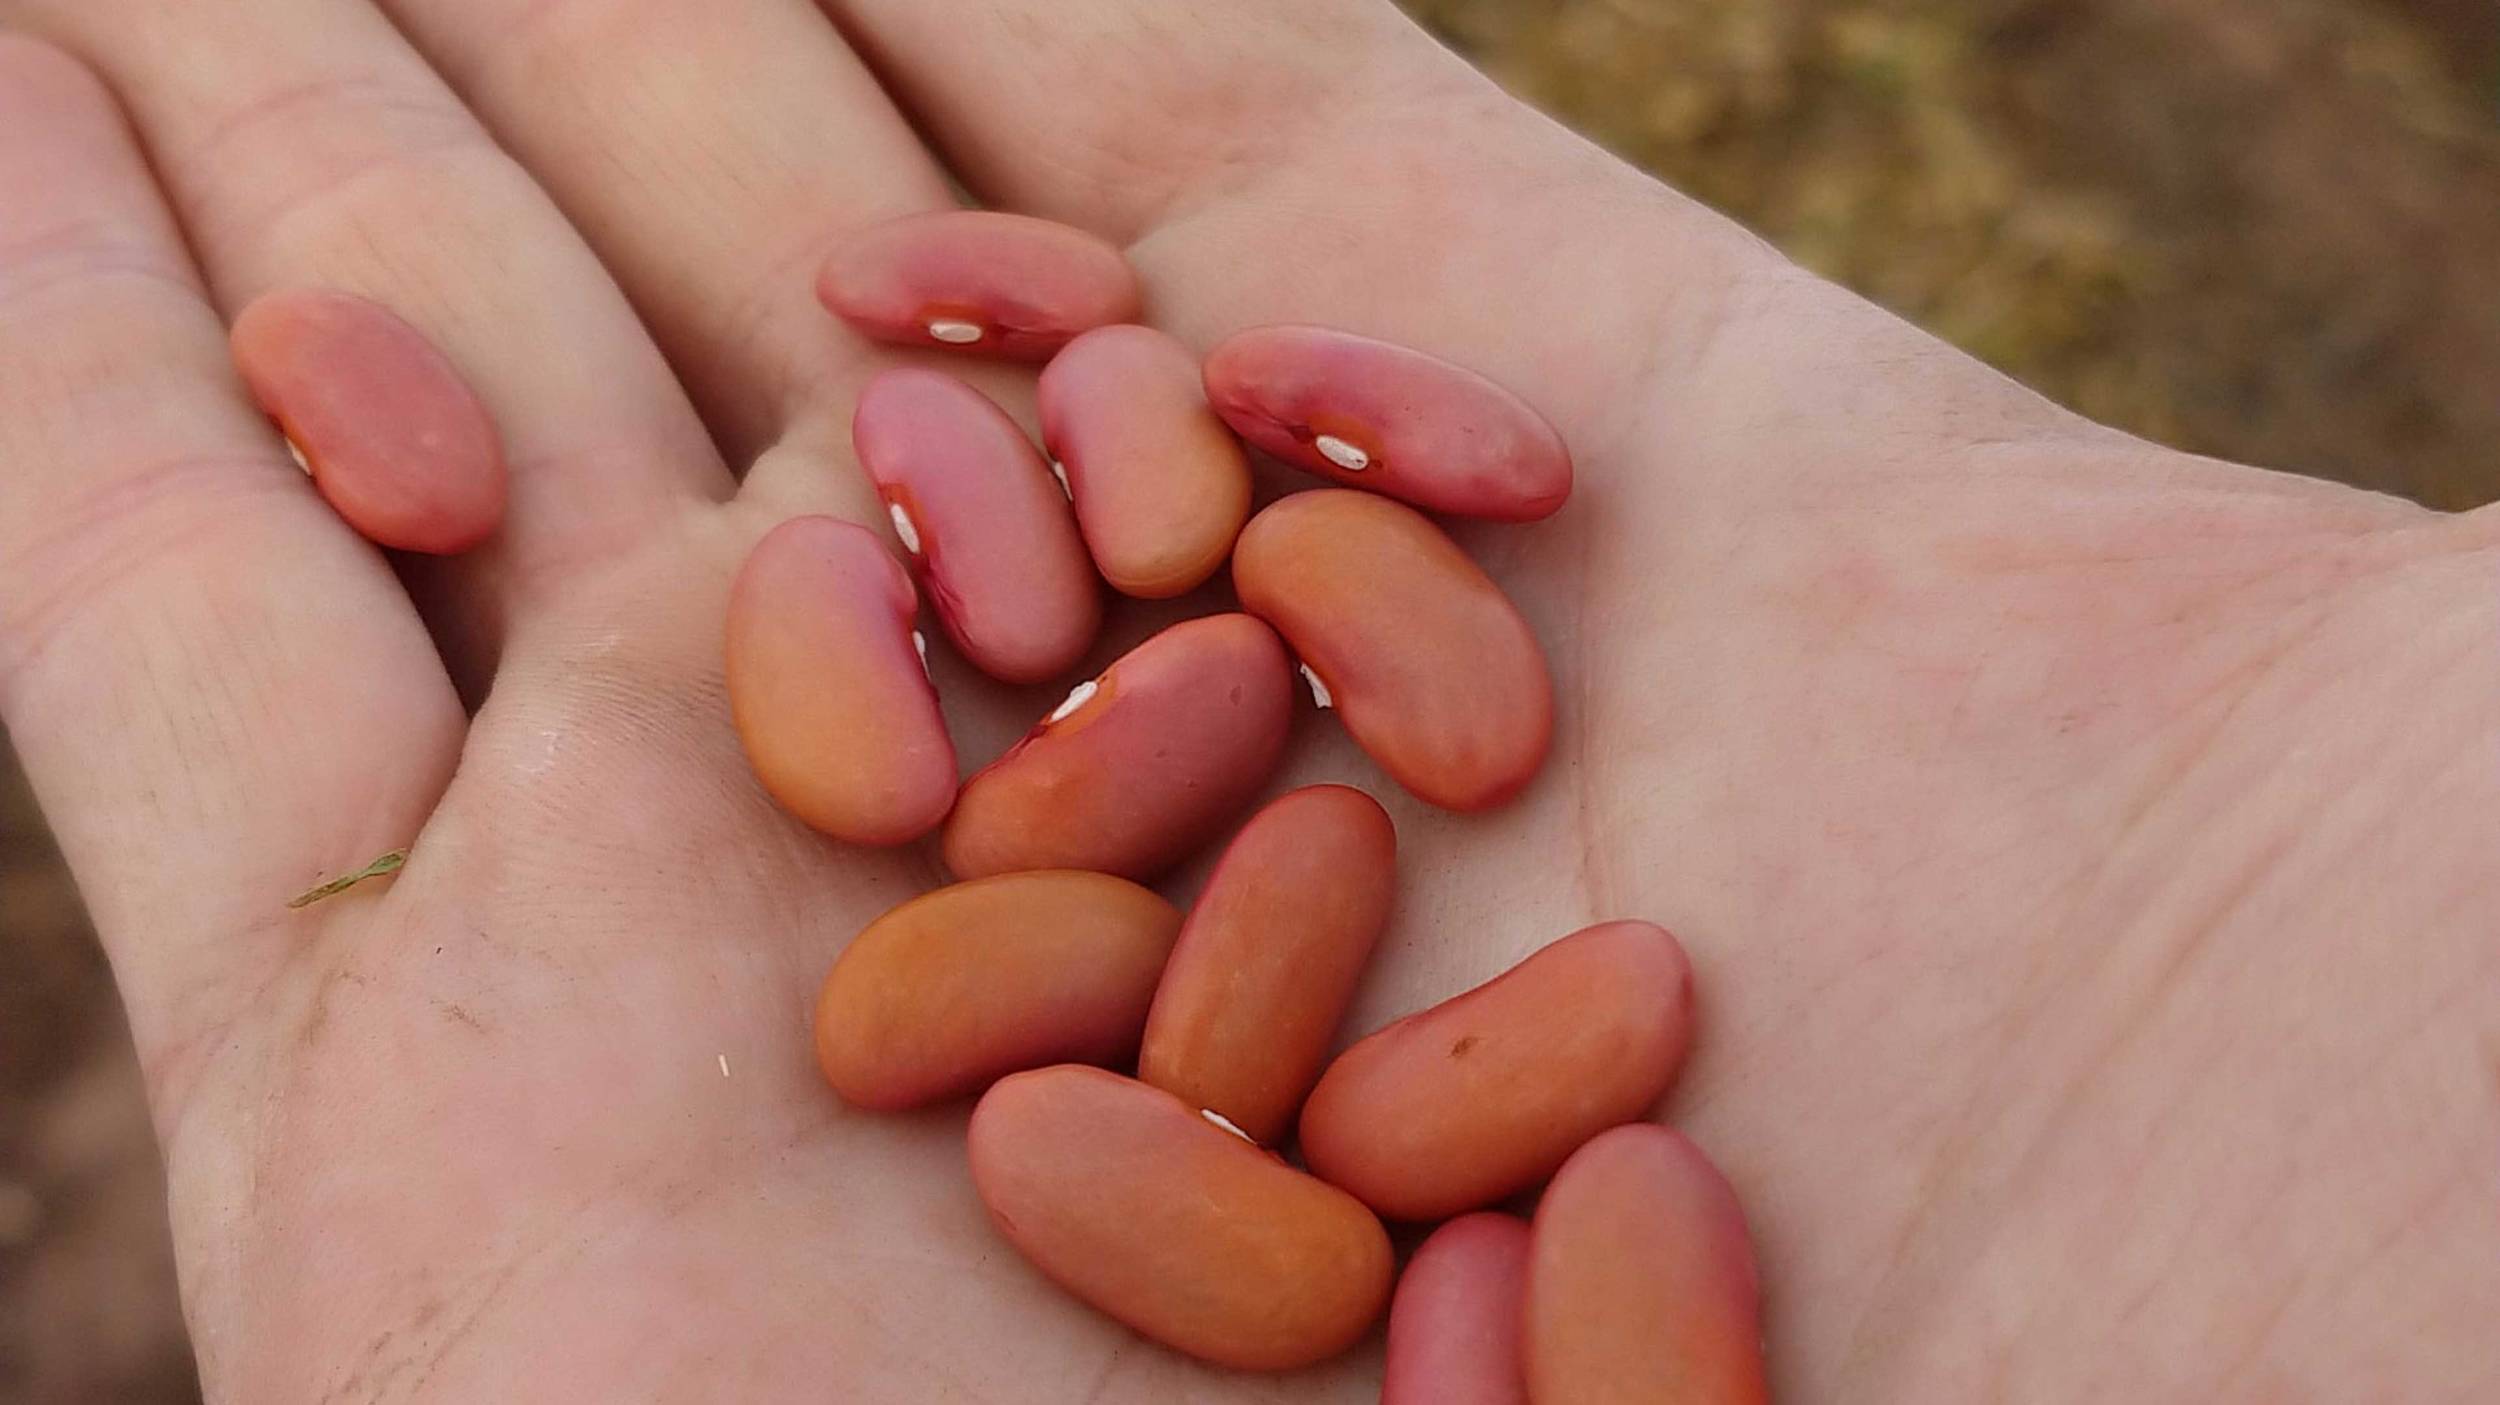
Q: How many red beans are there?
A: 14